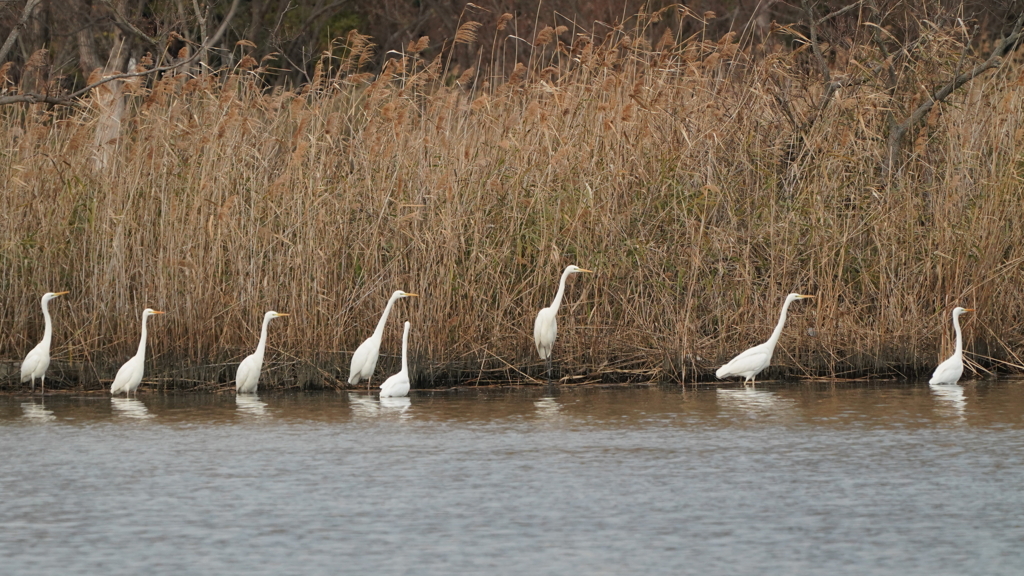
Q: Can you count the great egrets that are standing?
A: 8